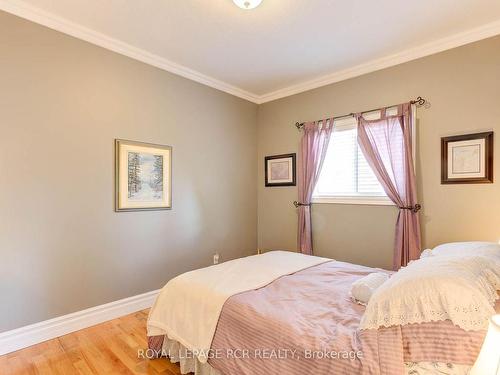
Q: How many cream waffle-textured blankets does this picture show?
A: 1